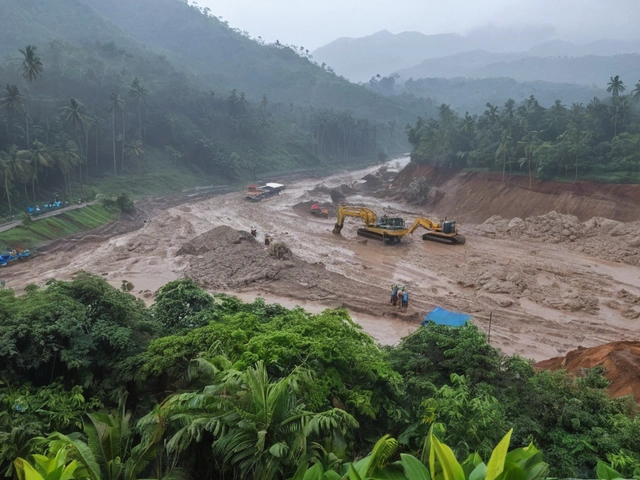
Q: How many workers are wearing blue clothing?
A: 2